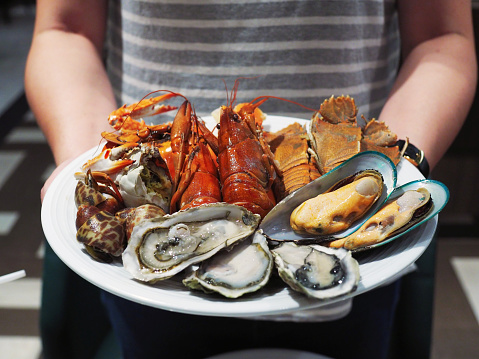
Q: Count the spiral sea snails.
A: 3